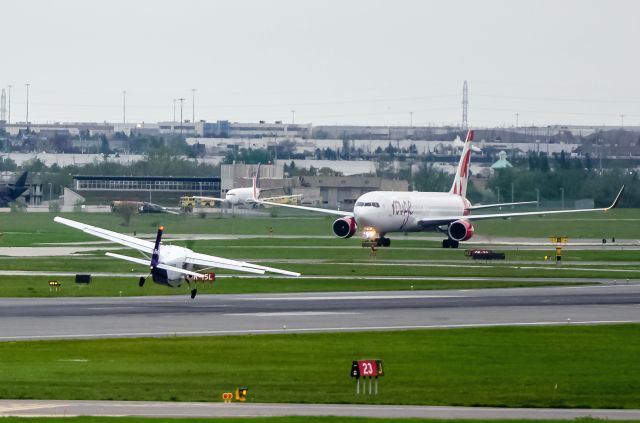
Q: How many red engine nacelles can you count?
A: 2